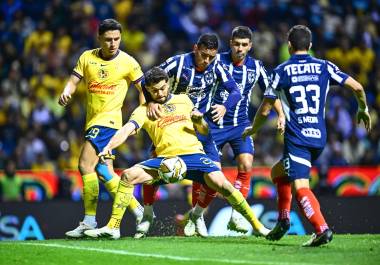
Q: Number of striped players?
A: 3